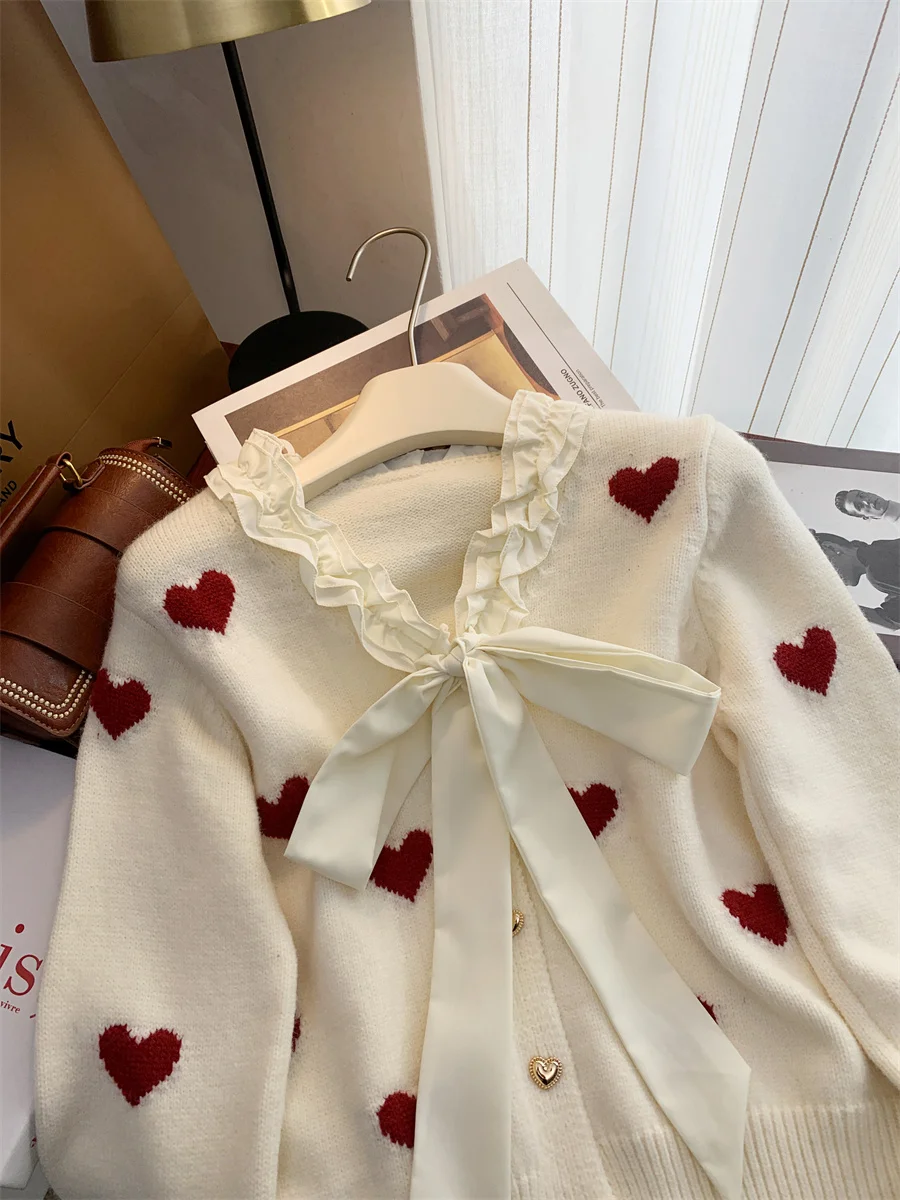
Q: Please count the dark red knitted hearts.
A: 12